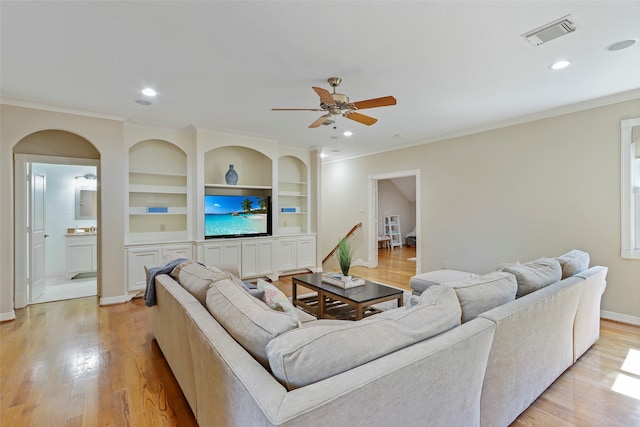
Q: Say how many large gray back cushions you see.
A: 6